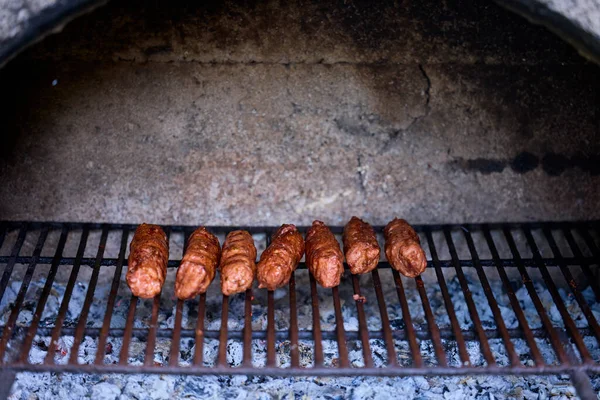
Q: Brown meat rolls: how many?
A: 7